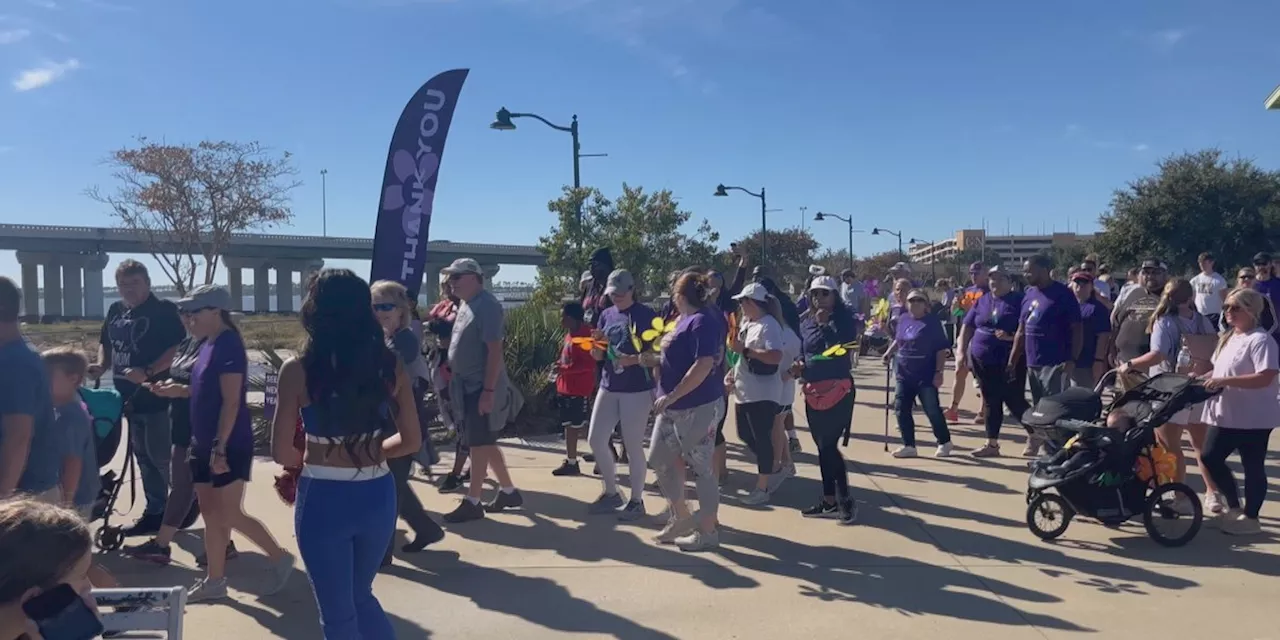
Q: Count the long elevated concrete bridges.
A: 1